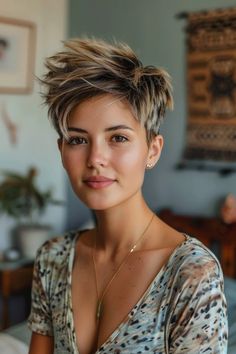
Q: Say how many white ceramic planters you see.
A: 1